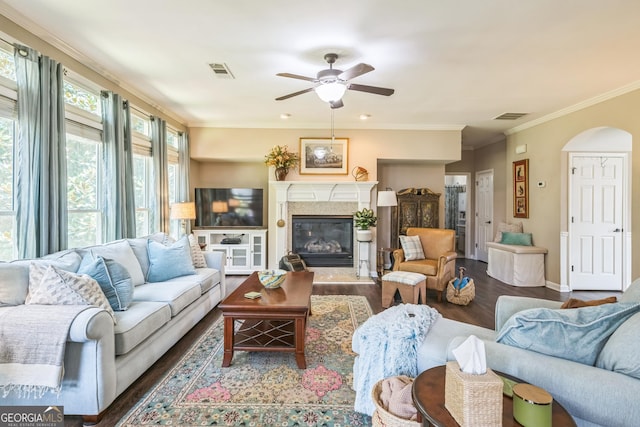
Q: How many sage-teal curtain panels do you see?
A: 4